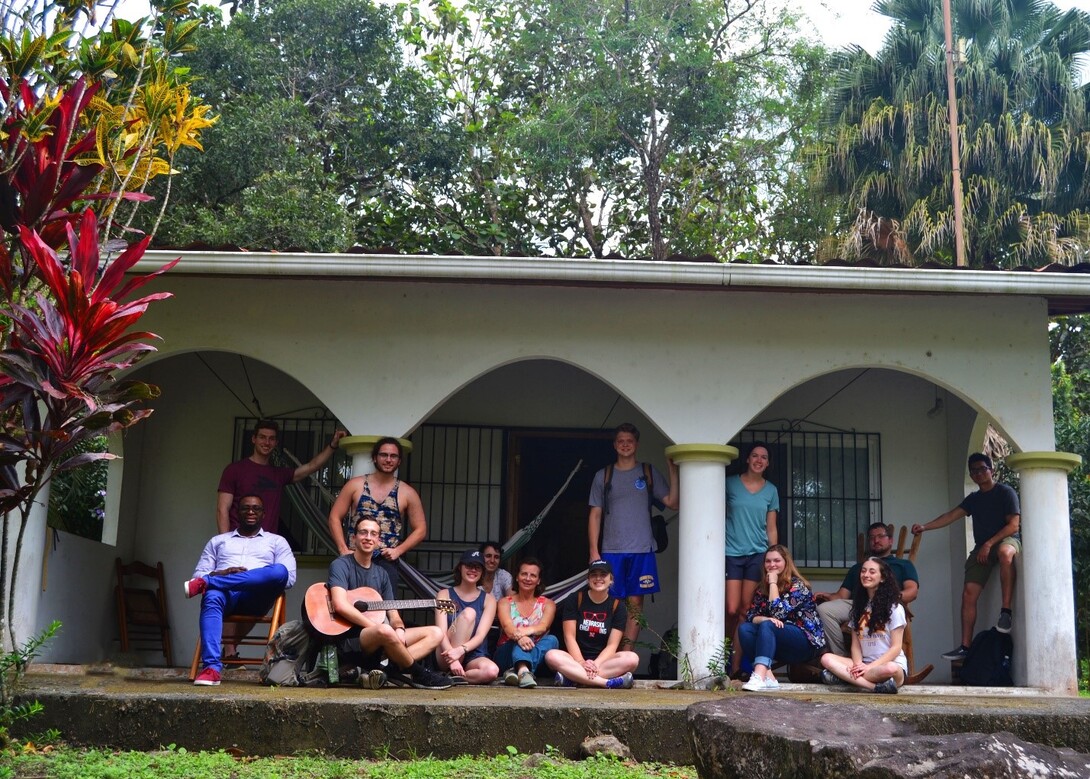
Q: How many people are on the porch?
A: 14